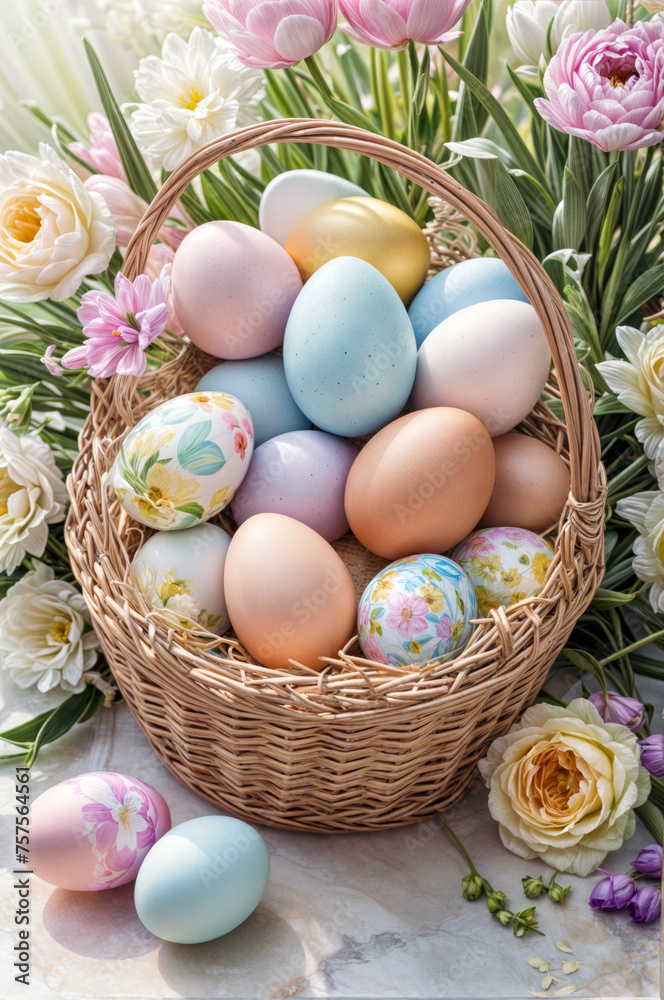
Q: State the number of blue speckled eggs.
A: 3